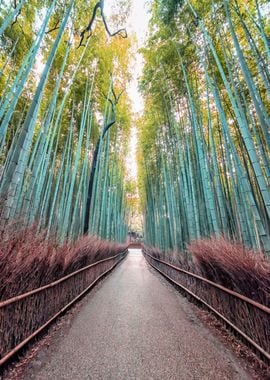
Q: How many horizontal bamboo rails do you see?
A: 4